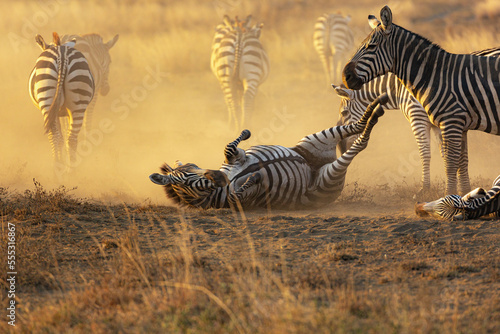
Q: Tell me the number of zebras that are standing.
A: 6